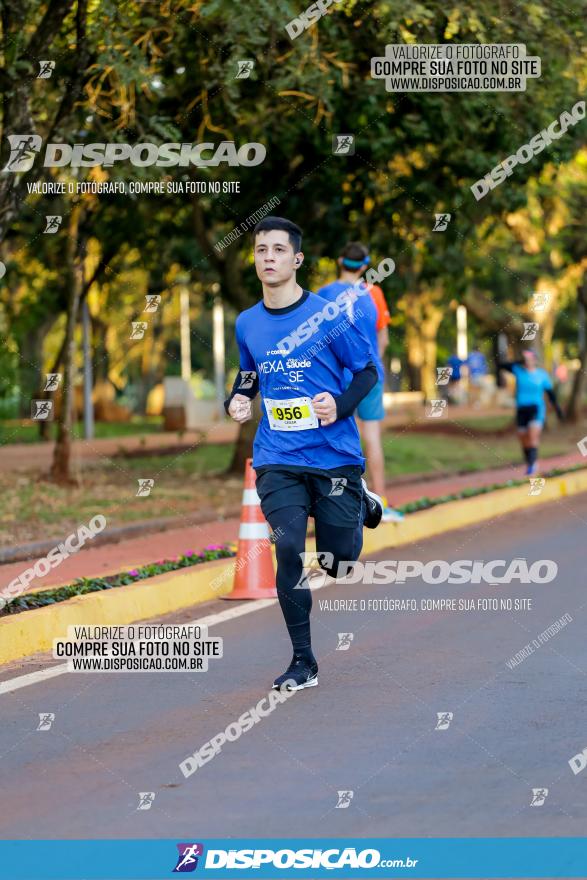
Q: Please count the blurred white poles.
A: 3